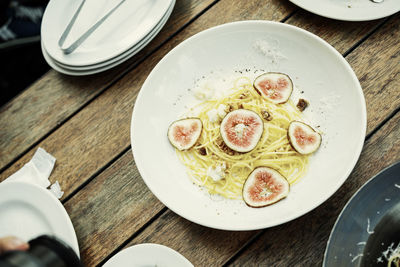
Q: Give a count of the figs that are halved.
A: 5